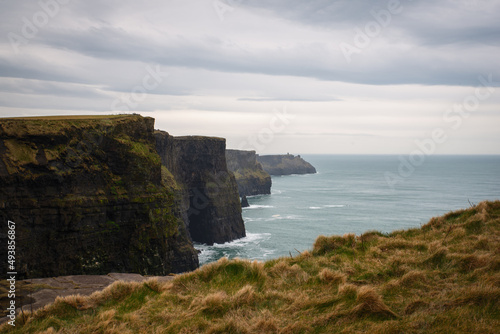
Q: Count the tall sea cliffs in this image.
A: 4